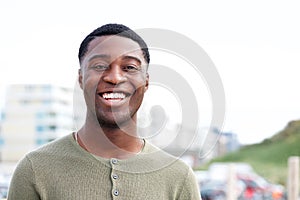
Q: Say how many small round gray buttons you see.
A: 3